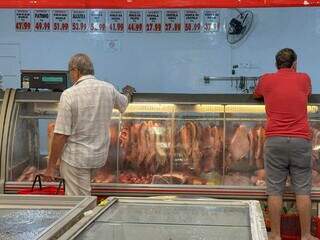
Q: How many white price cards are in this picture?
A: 11